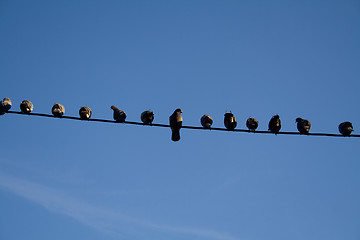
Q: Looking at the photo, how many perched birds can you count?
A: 13